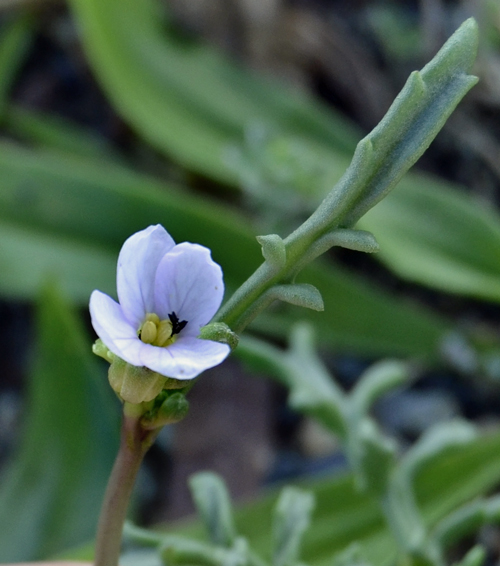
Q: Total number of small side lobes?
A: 3